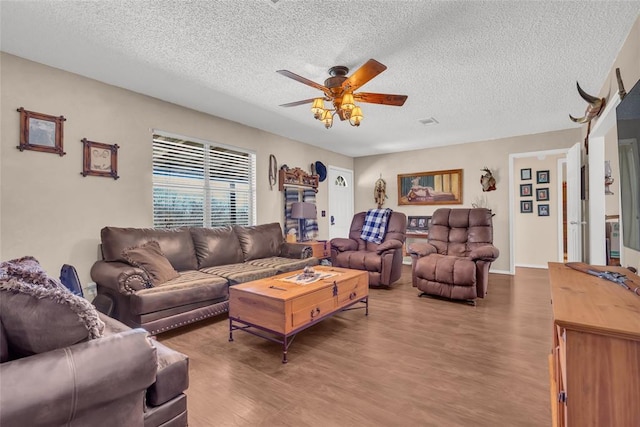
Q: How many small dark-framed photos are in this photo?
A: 6